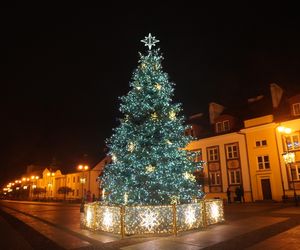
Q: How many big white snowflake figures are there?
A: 5